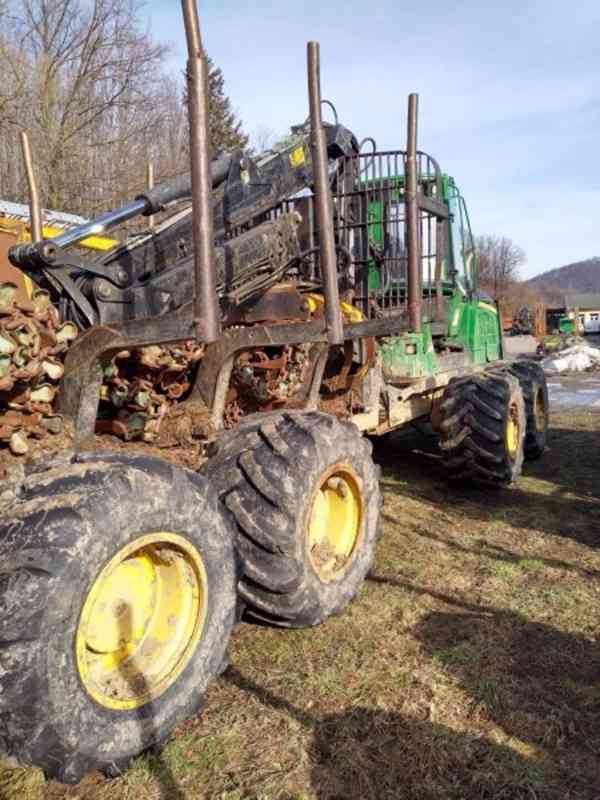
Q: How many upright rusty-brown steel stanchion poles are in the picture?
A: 5